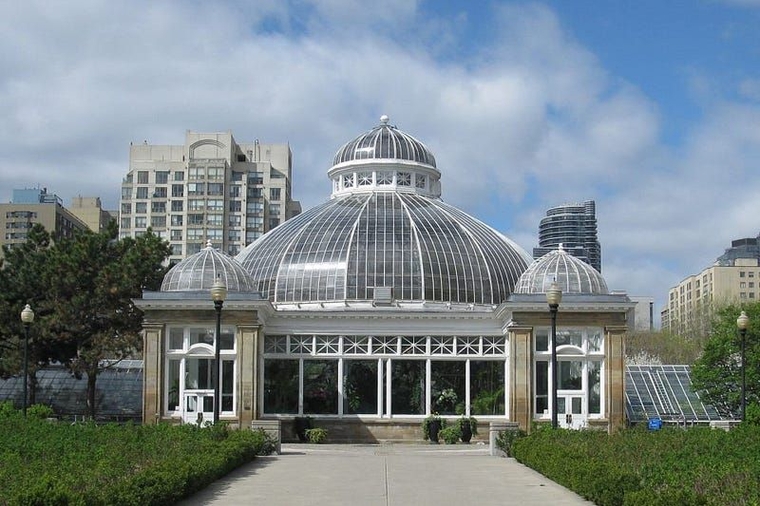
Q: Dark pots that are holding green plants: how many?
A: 3